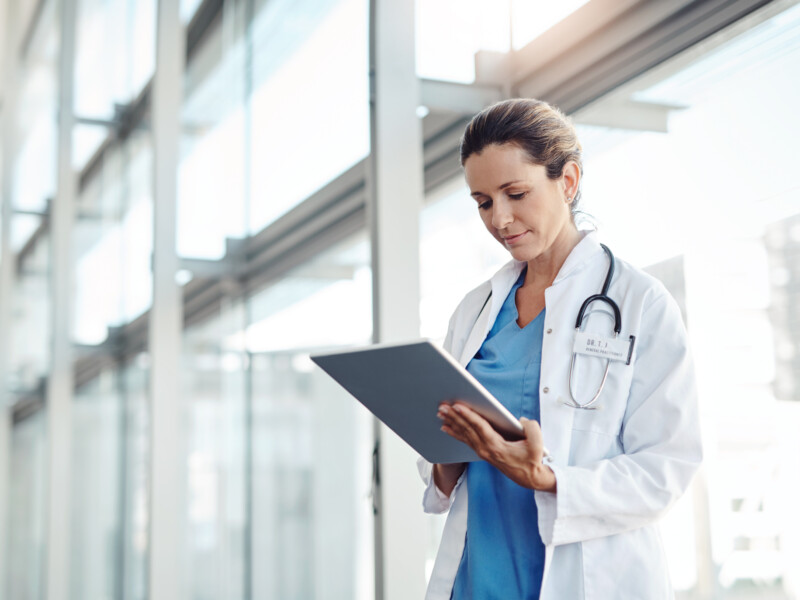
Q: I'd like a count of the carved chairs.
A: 0